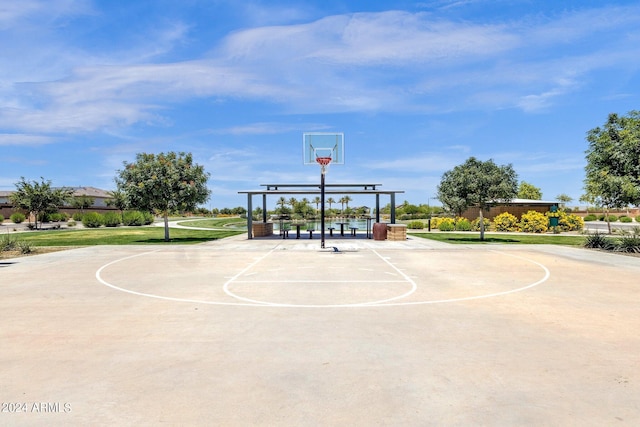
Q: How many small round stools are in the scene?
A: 4